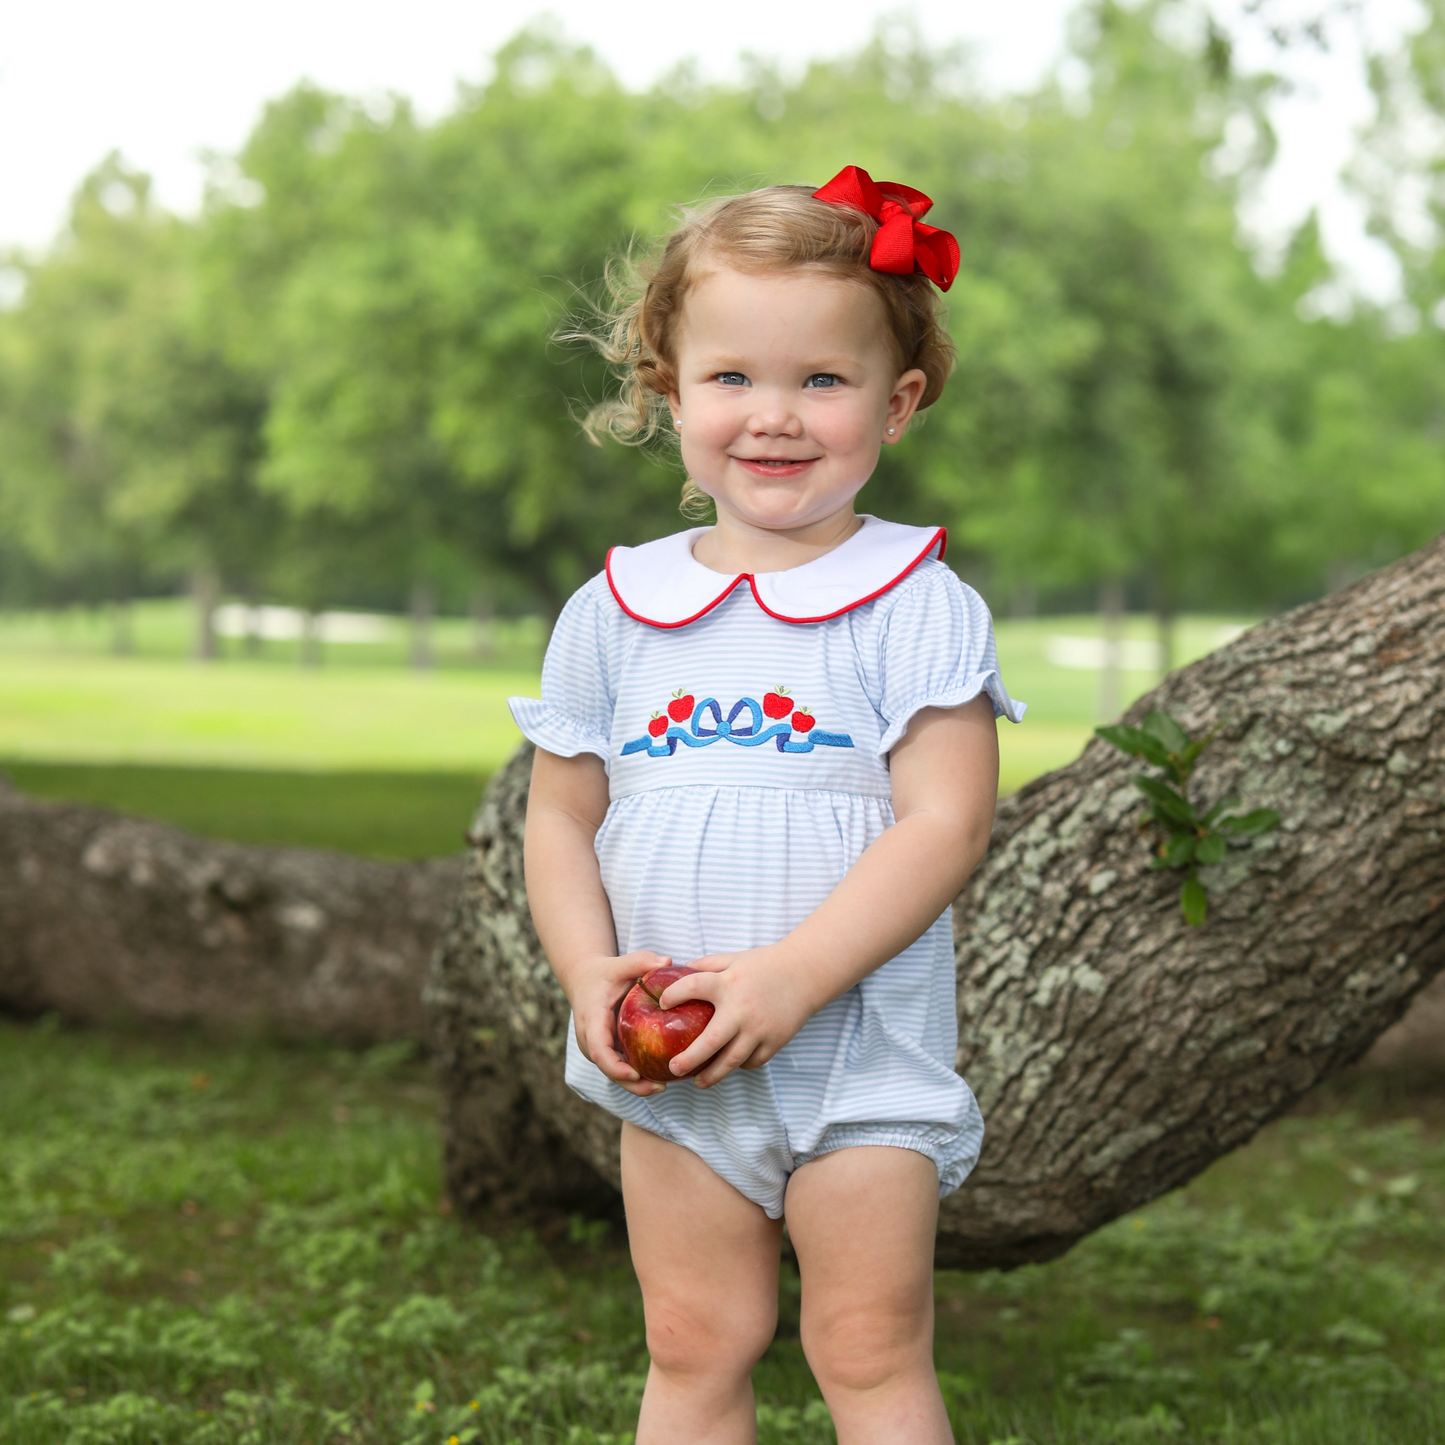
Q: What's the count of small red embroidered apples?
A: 4